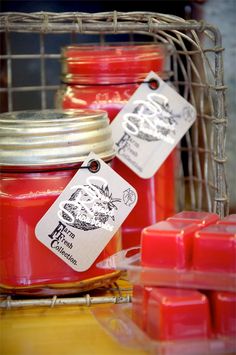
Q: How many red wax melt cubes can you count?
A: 7